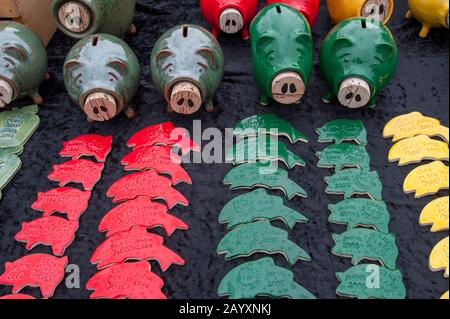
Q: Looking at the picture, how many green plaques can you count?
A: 14